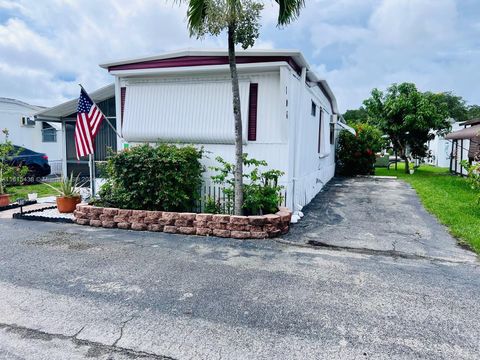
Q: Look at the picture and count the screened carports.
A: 1